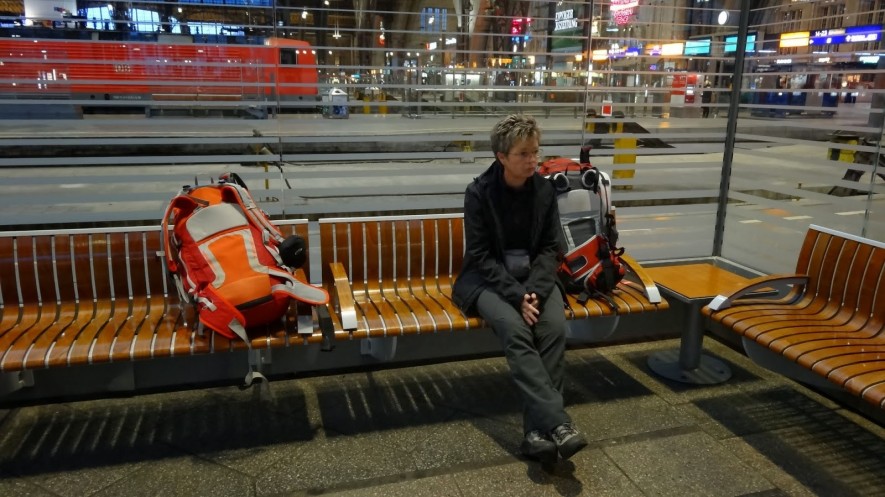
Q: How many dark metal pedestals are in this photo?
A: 1